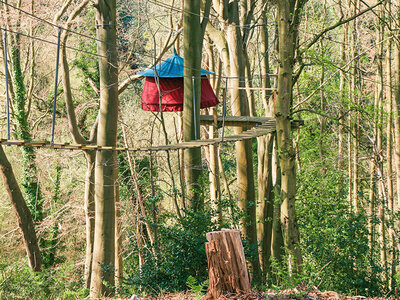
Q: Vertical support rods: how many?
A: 4